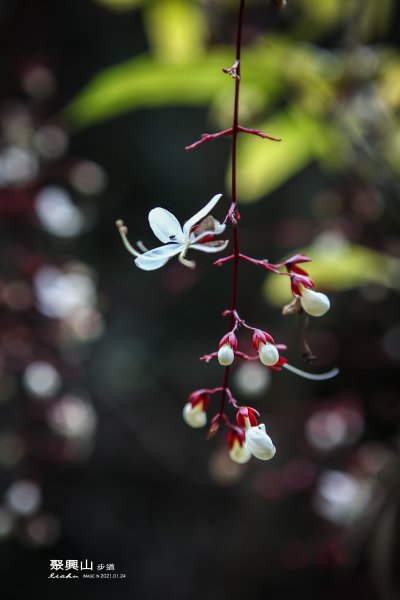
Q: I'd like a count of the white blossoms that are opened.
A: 1